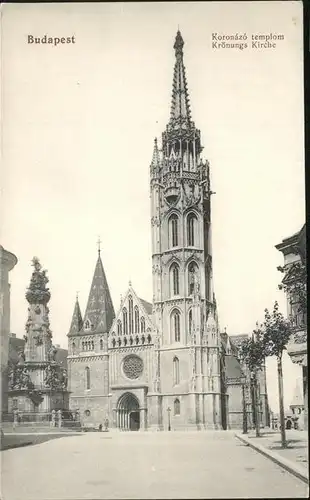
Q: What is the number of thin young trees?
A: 3